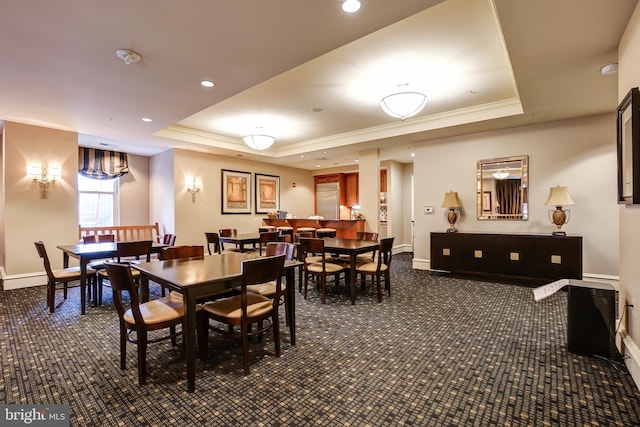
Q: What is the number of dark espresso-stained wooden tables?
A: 4